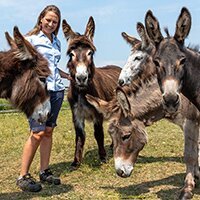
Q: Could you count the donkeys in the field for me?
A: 5